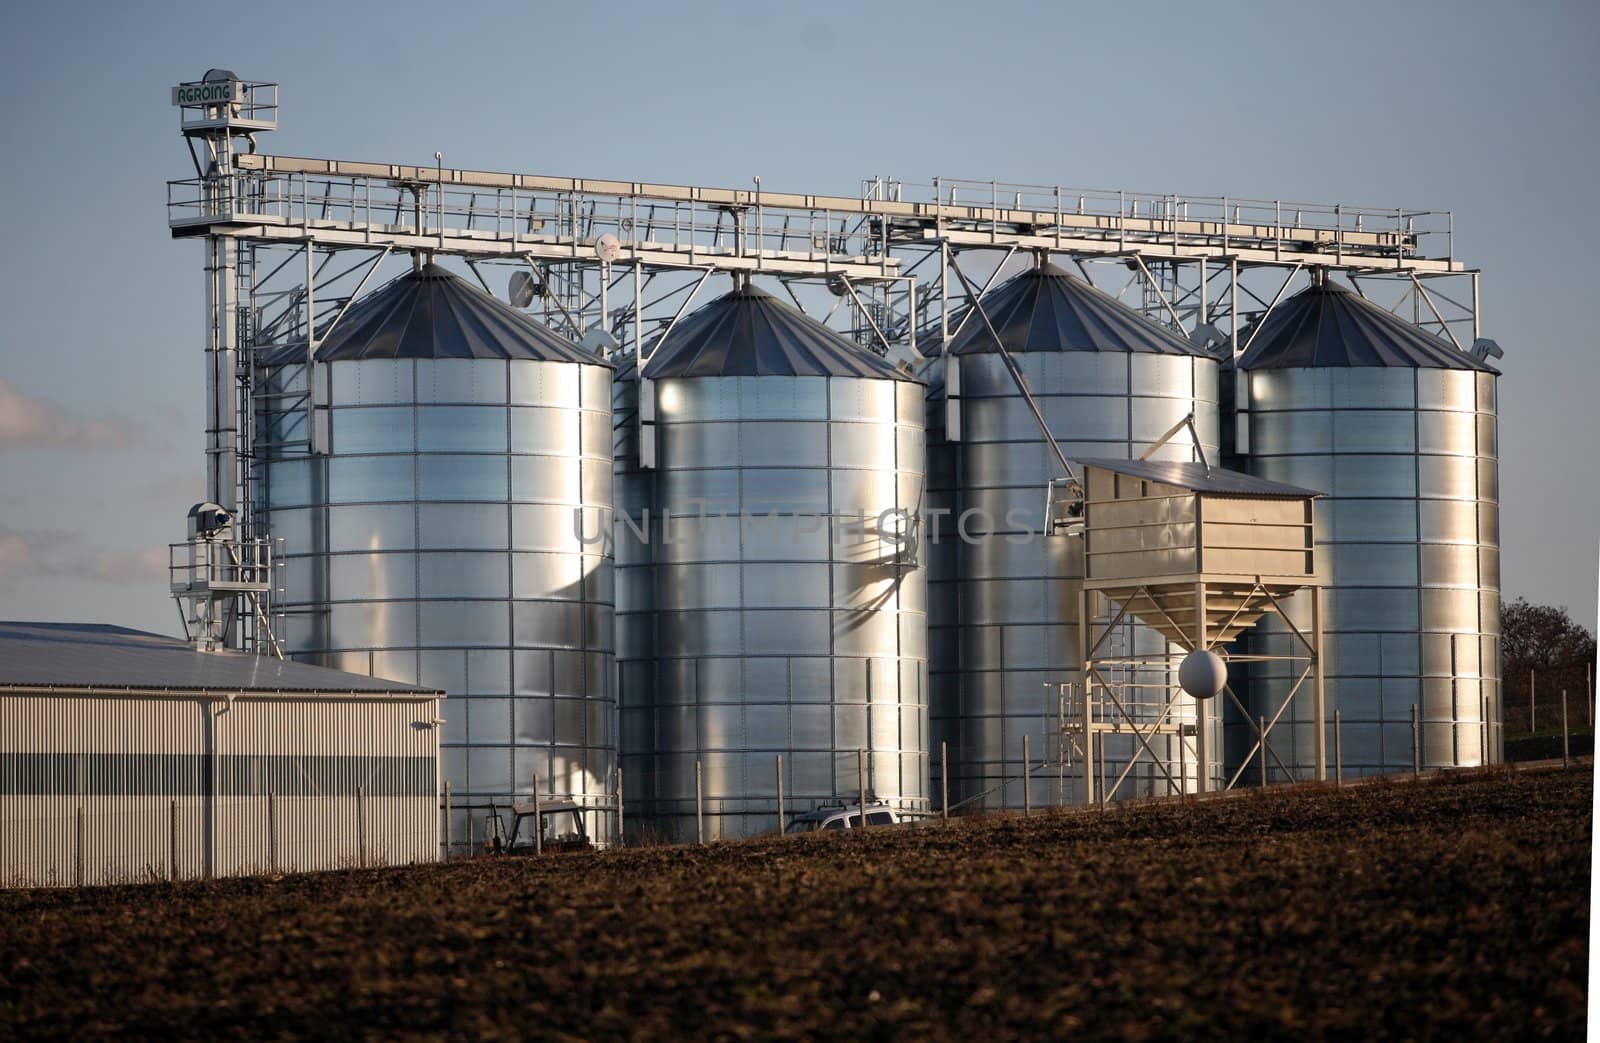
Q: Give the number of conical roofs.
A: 4